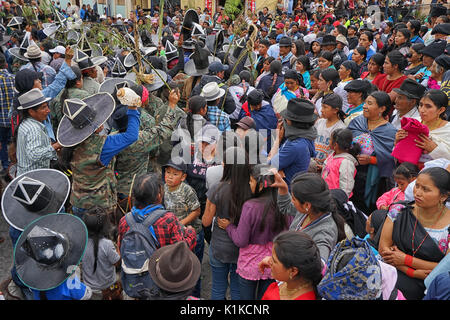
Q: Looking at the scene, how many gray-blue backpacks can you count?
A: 1